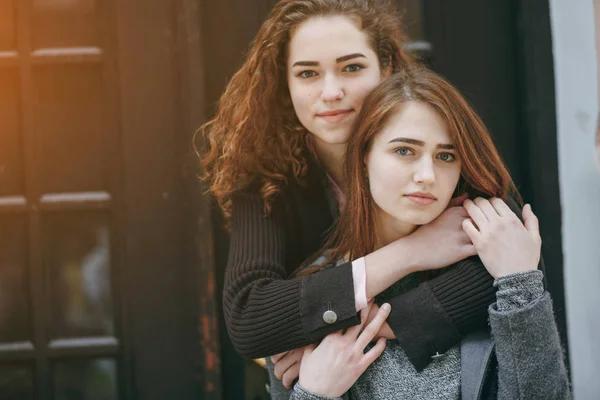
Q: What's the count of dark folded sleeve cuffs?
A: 2